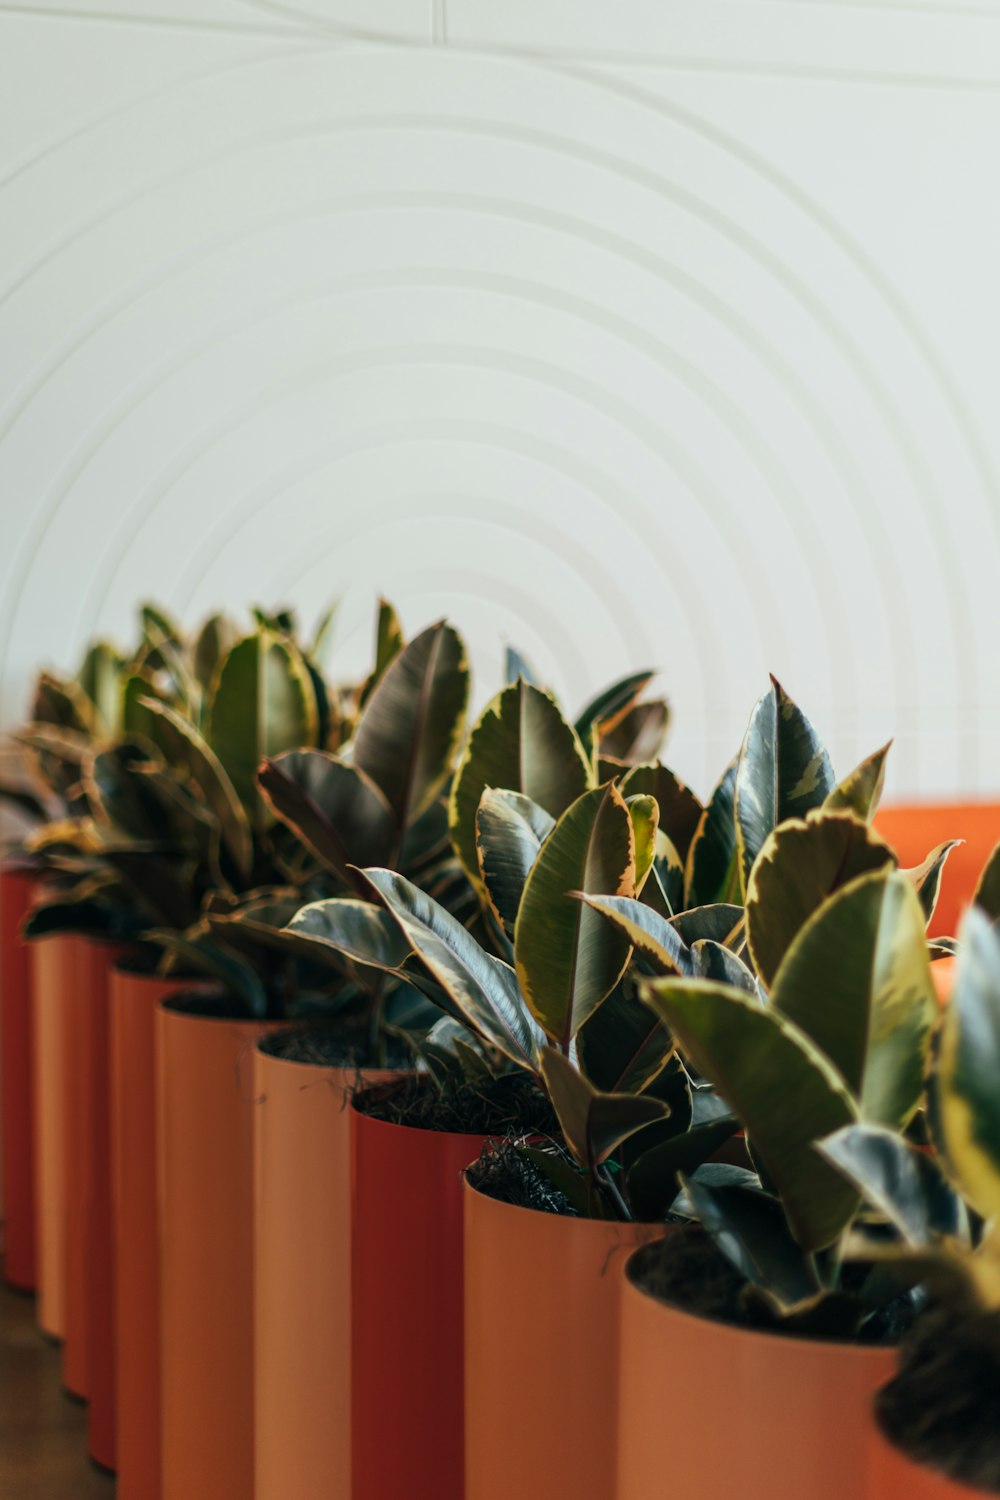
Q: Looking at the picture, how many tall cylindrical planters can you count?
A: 11